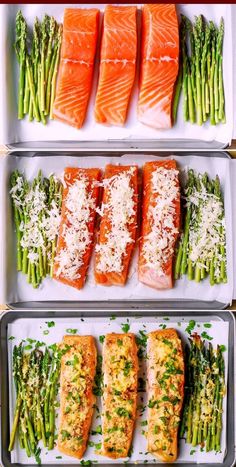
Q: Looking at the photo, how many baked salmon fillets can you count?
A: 3